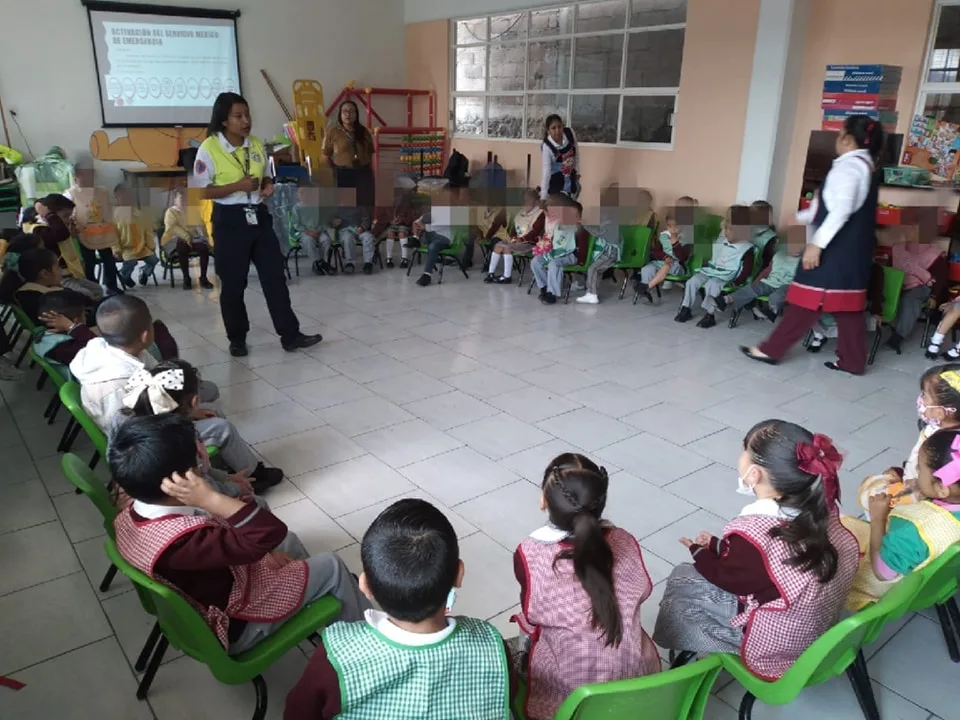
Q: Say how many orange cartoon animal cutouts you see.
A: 1